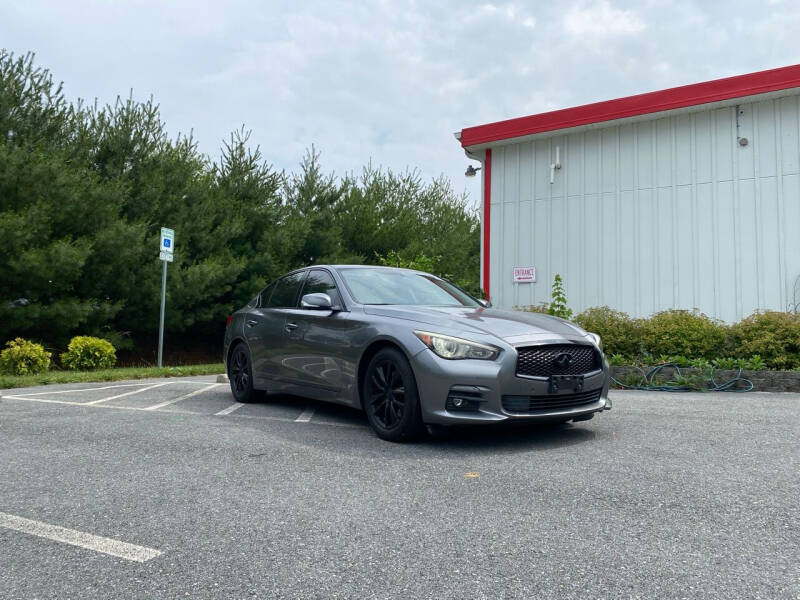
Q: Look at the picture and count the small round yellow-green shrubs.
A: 2